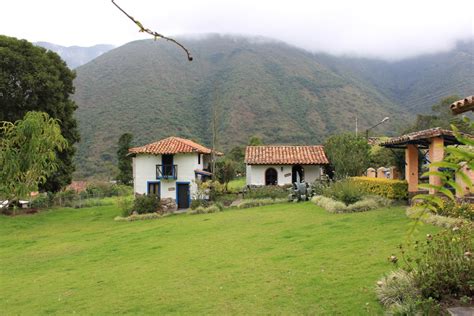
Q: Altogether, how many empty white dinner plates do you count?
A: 0